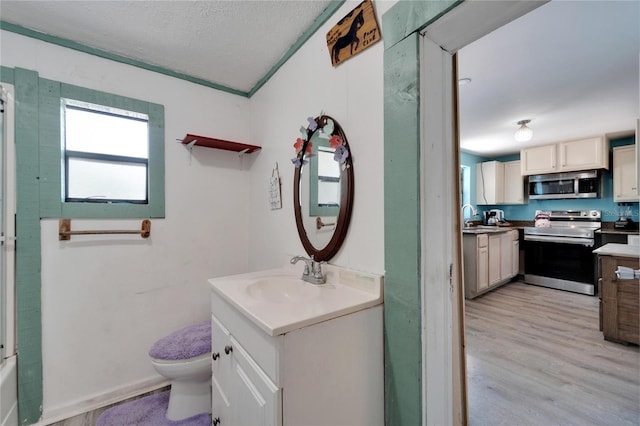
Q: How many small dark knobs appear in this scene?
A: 3